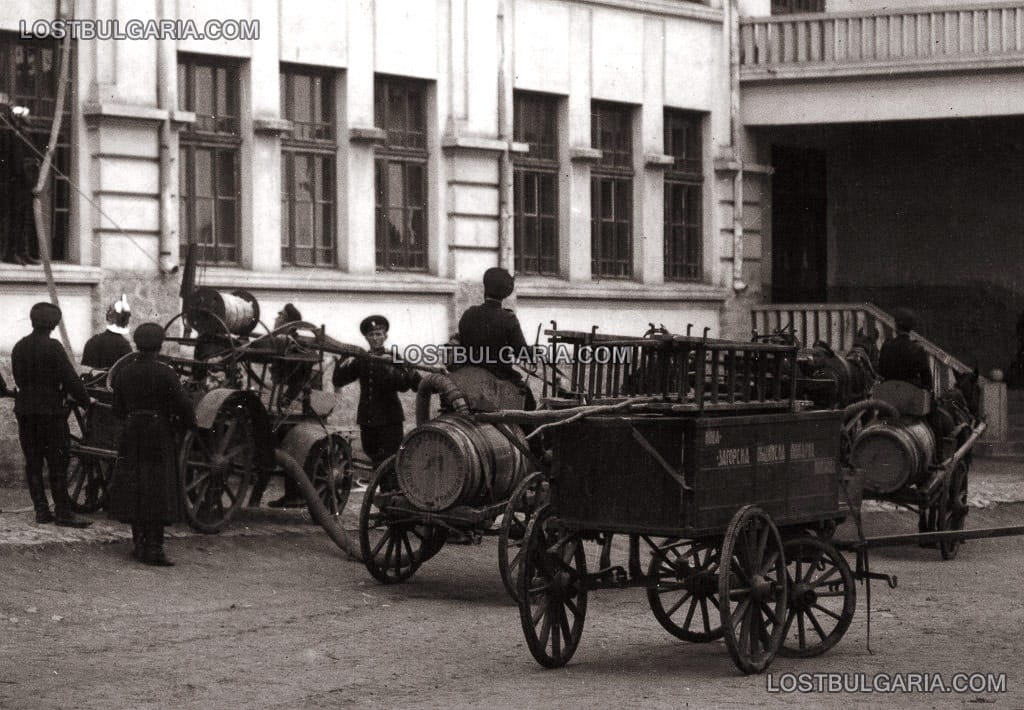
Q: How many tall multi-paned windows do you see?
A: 7